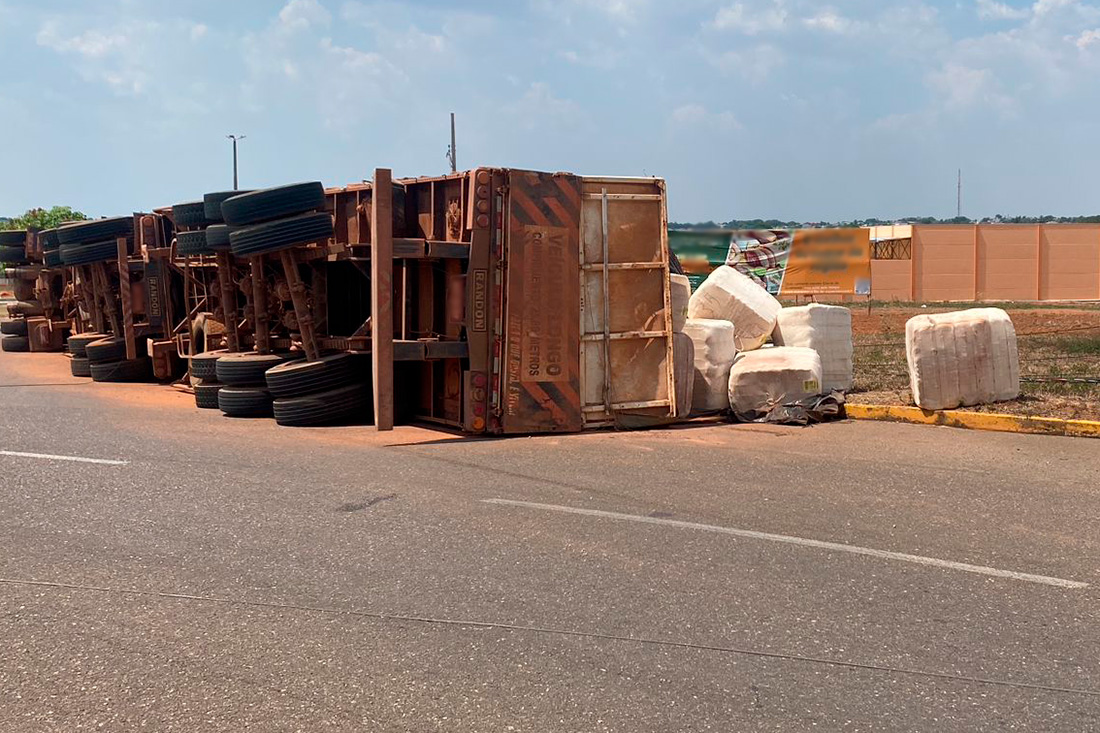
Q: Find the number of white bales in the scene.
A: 7